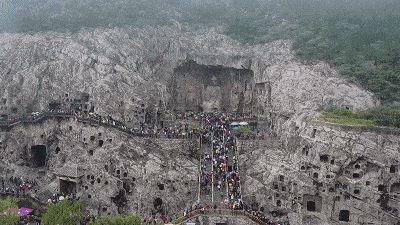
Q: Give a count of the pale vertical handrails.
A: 4